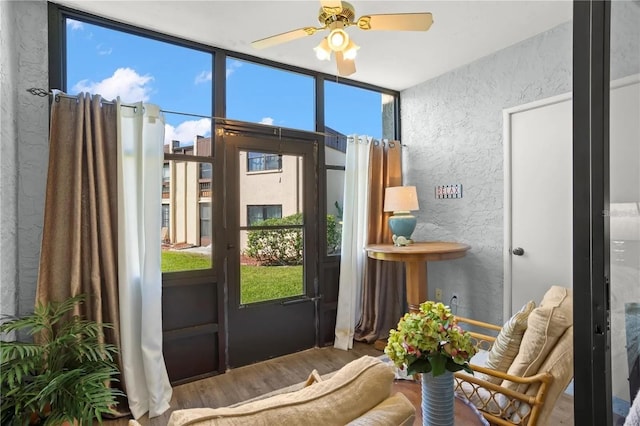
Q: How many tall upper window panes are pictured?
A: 3